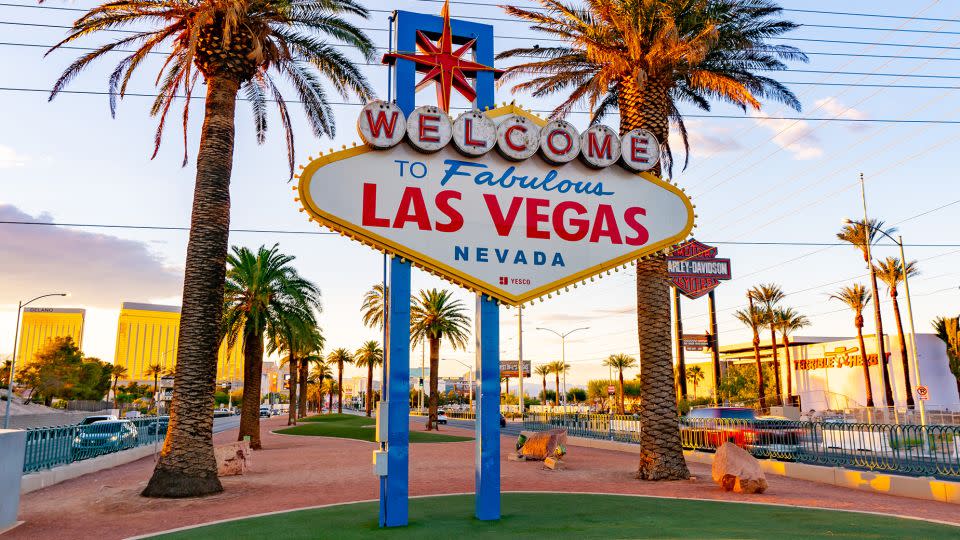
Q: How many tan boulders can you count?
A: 3